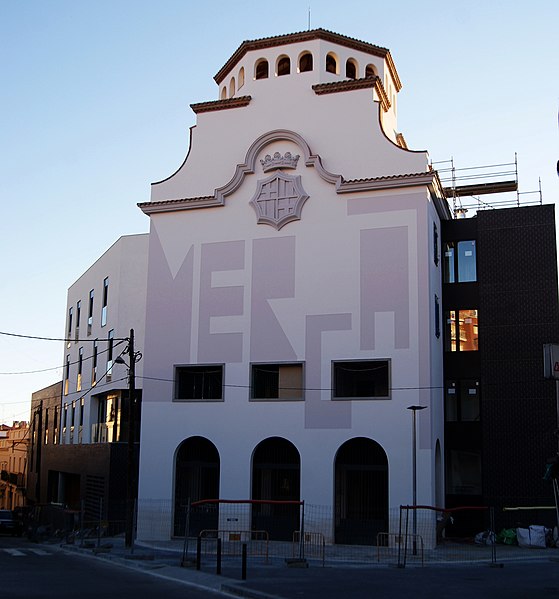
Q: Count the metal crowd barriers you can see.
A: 3